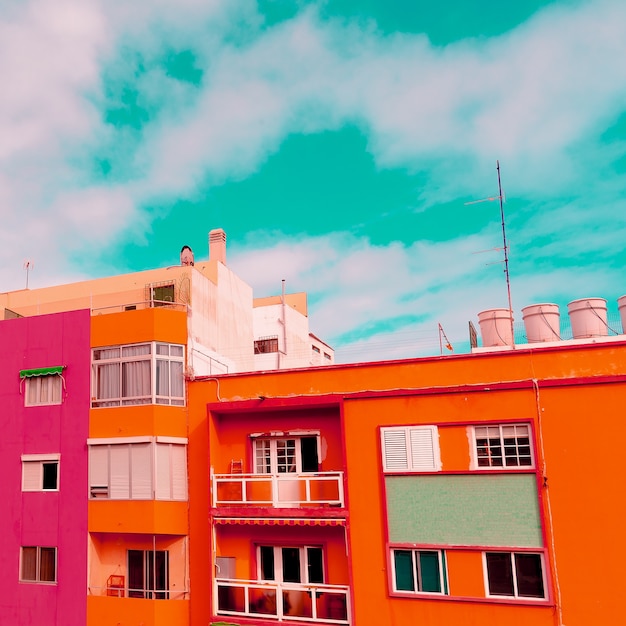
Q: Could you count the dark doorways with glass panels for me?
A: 3